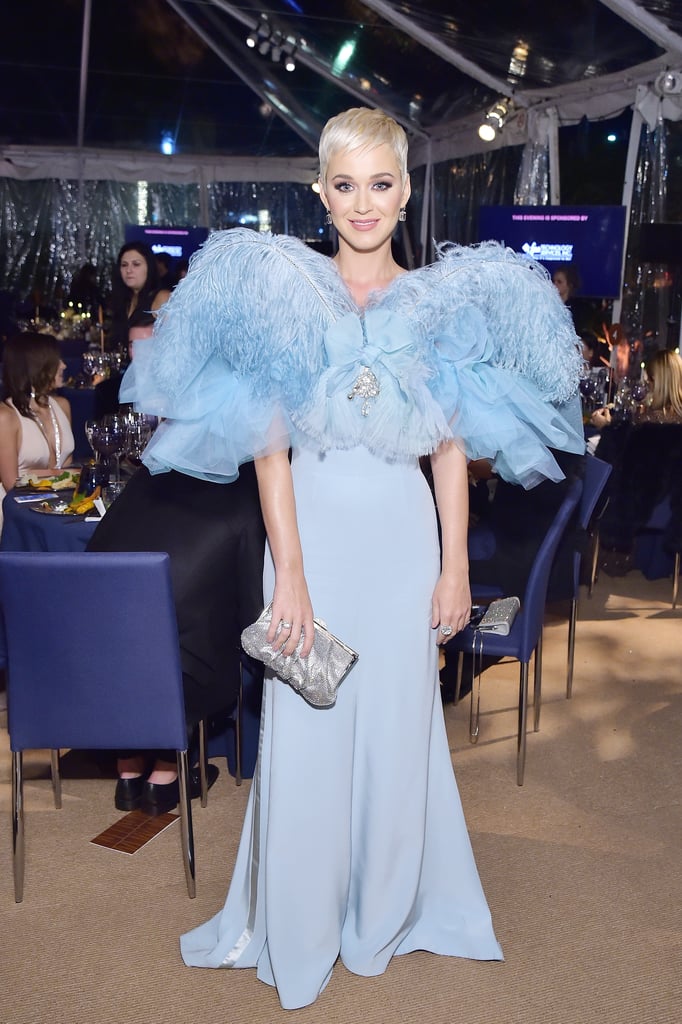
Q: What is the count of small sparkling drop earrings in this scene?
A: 2